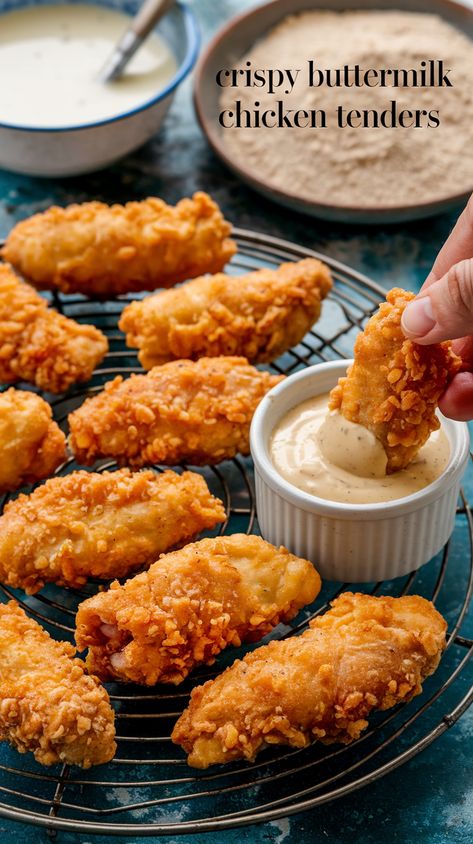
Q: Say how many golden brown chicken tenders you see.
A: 10